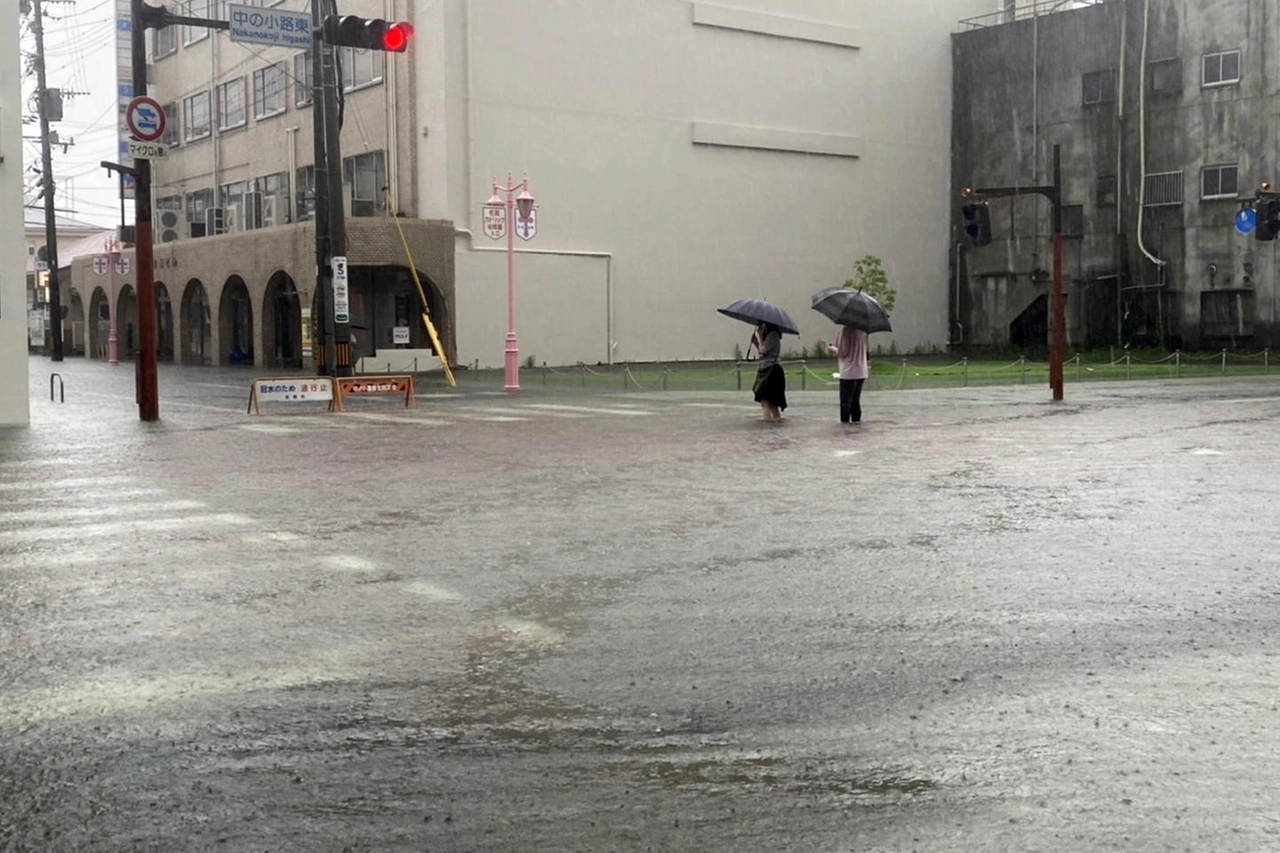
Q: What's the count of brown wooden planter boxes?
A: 0